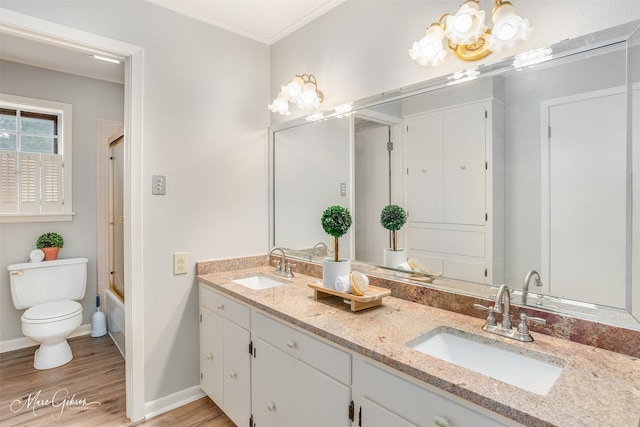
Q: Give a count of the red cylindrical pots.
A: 1